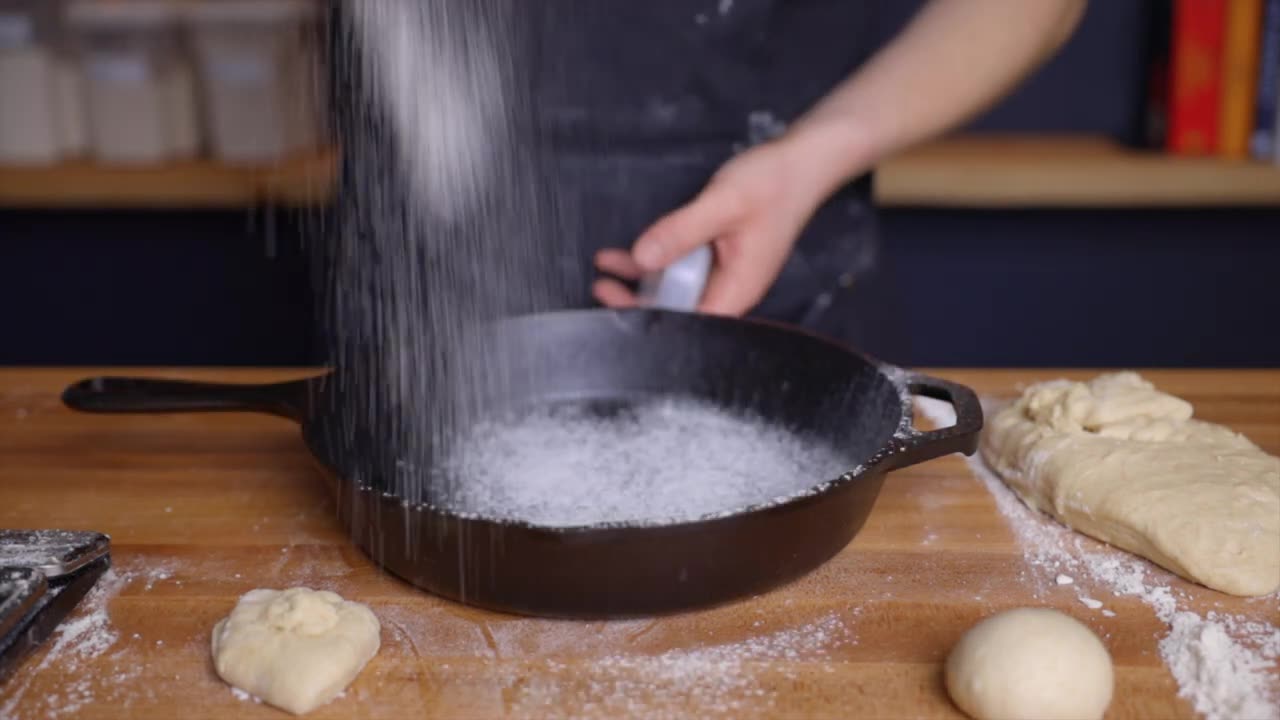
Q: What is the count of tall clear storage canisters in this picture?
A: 3